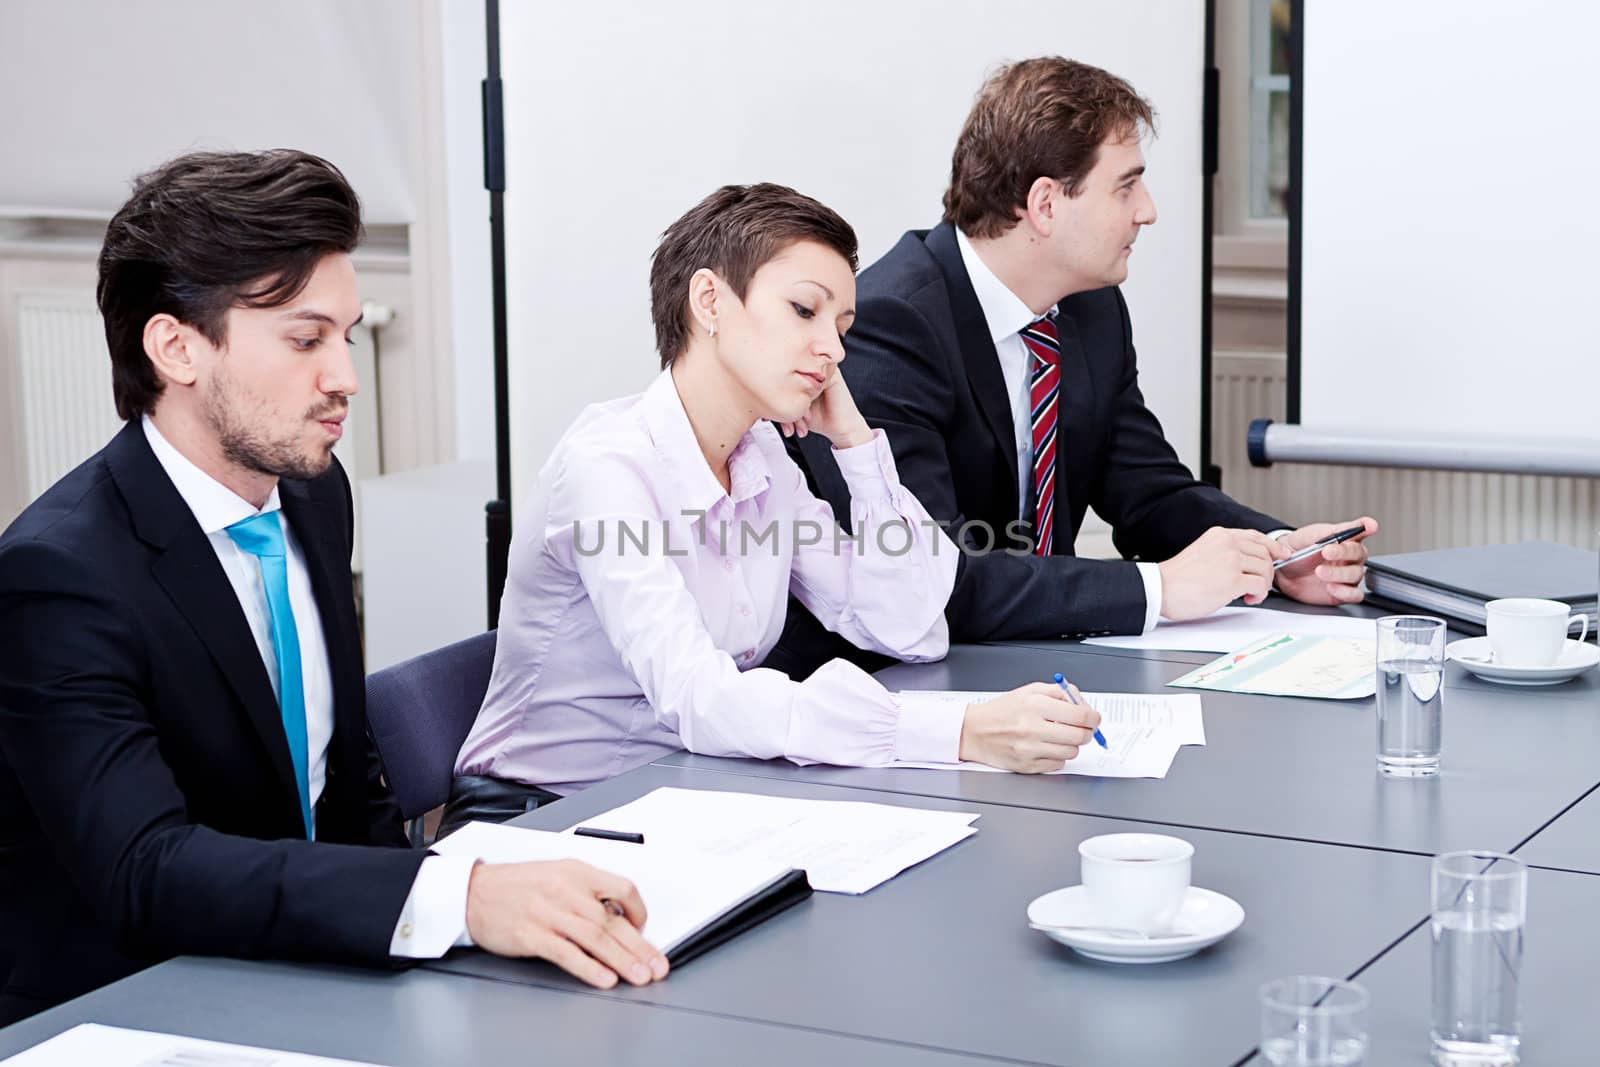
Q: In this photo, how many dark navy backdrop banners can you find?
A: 0